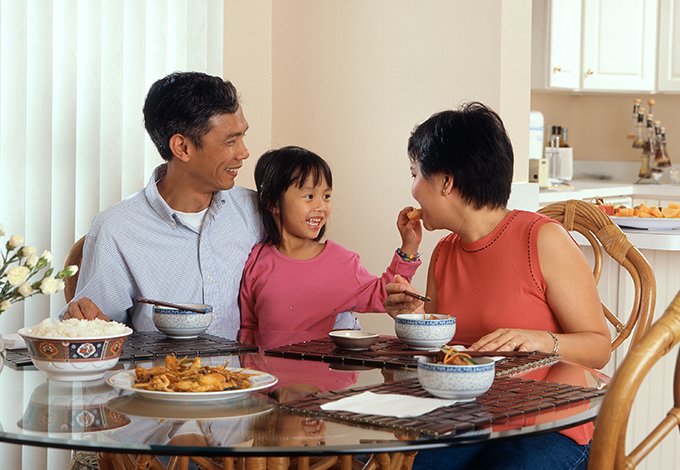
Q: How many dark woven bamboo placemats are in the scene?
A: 3